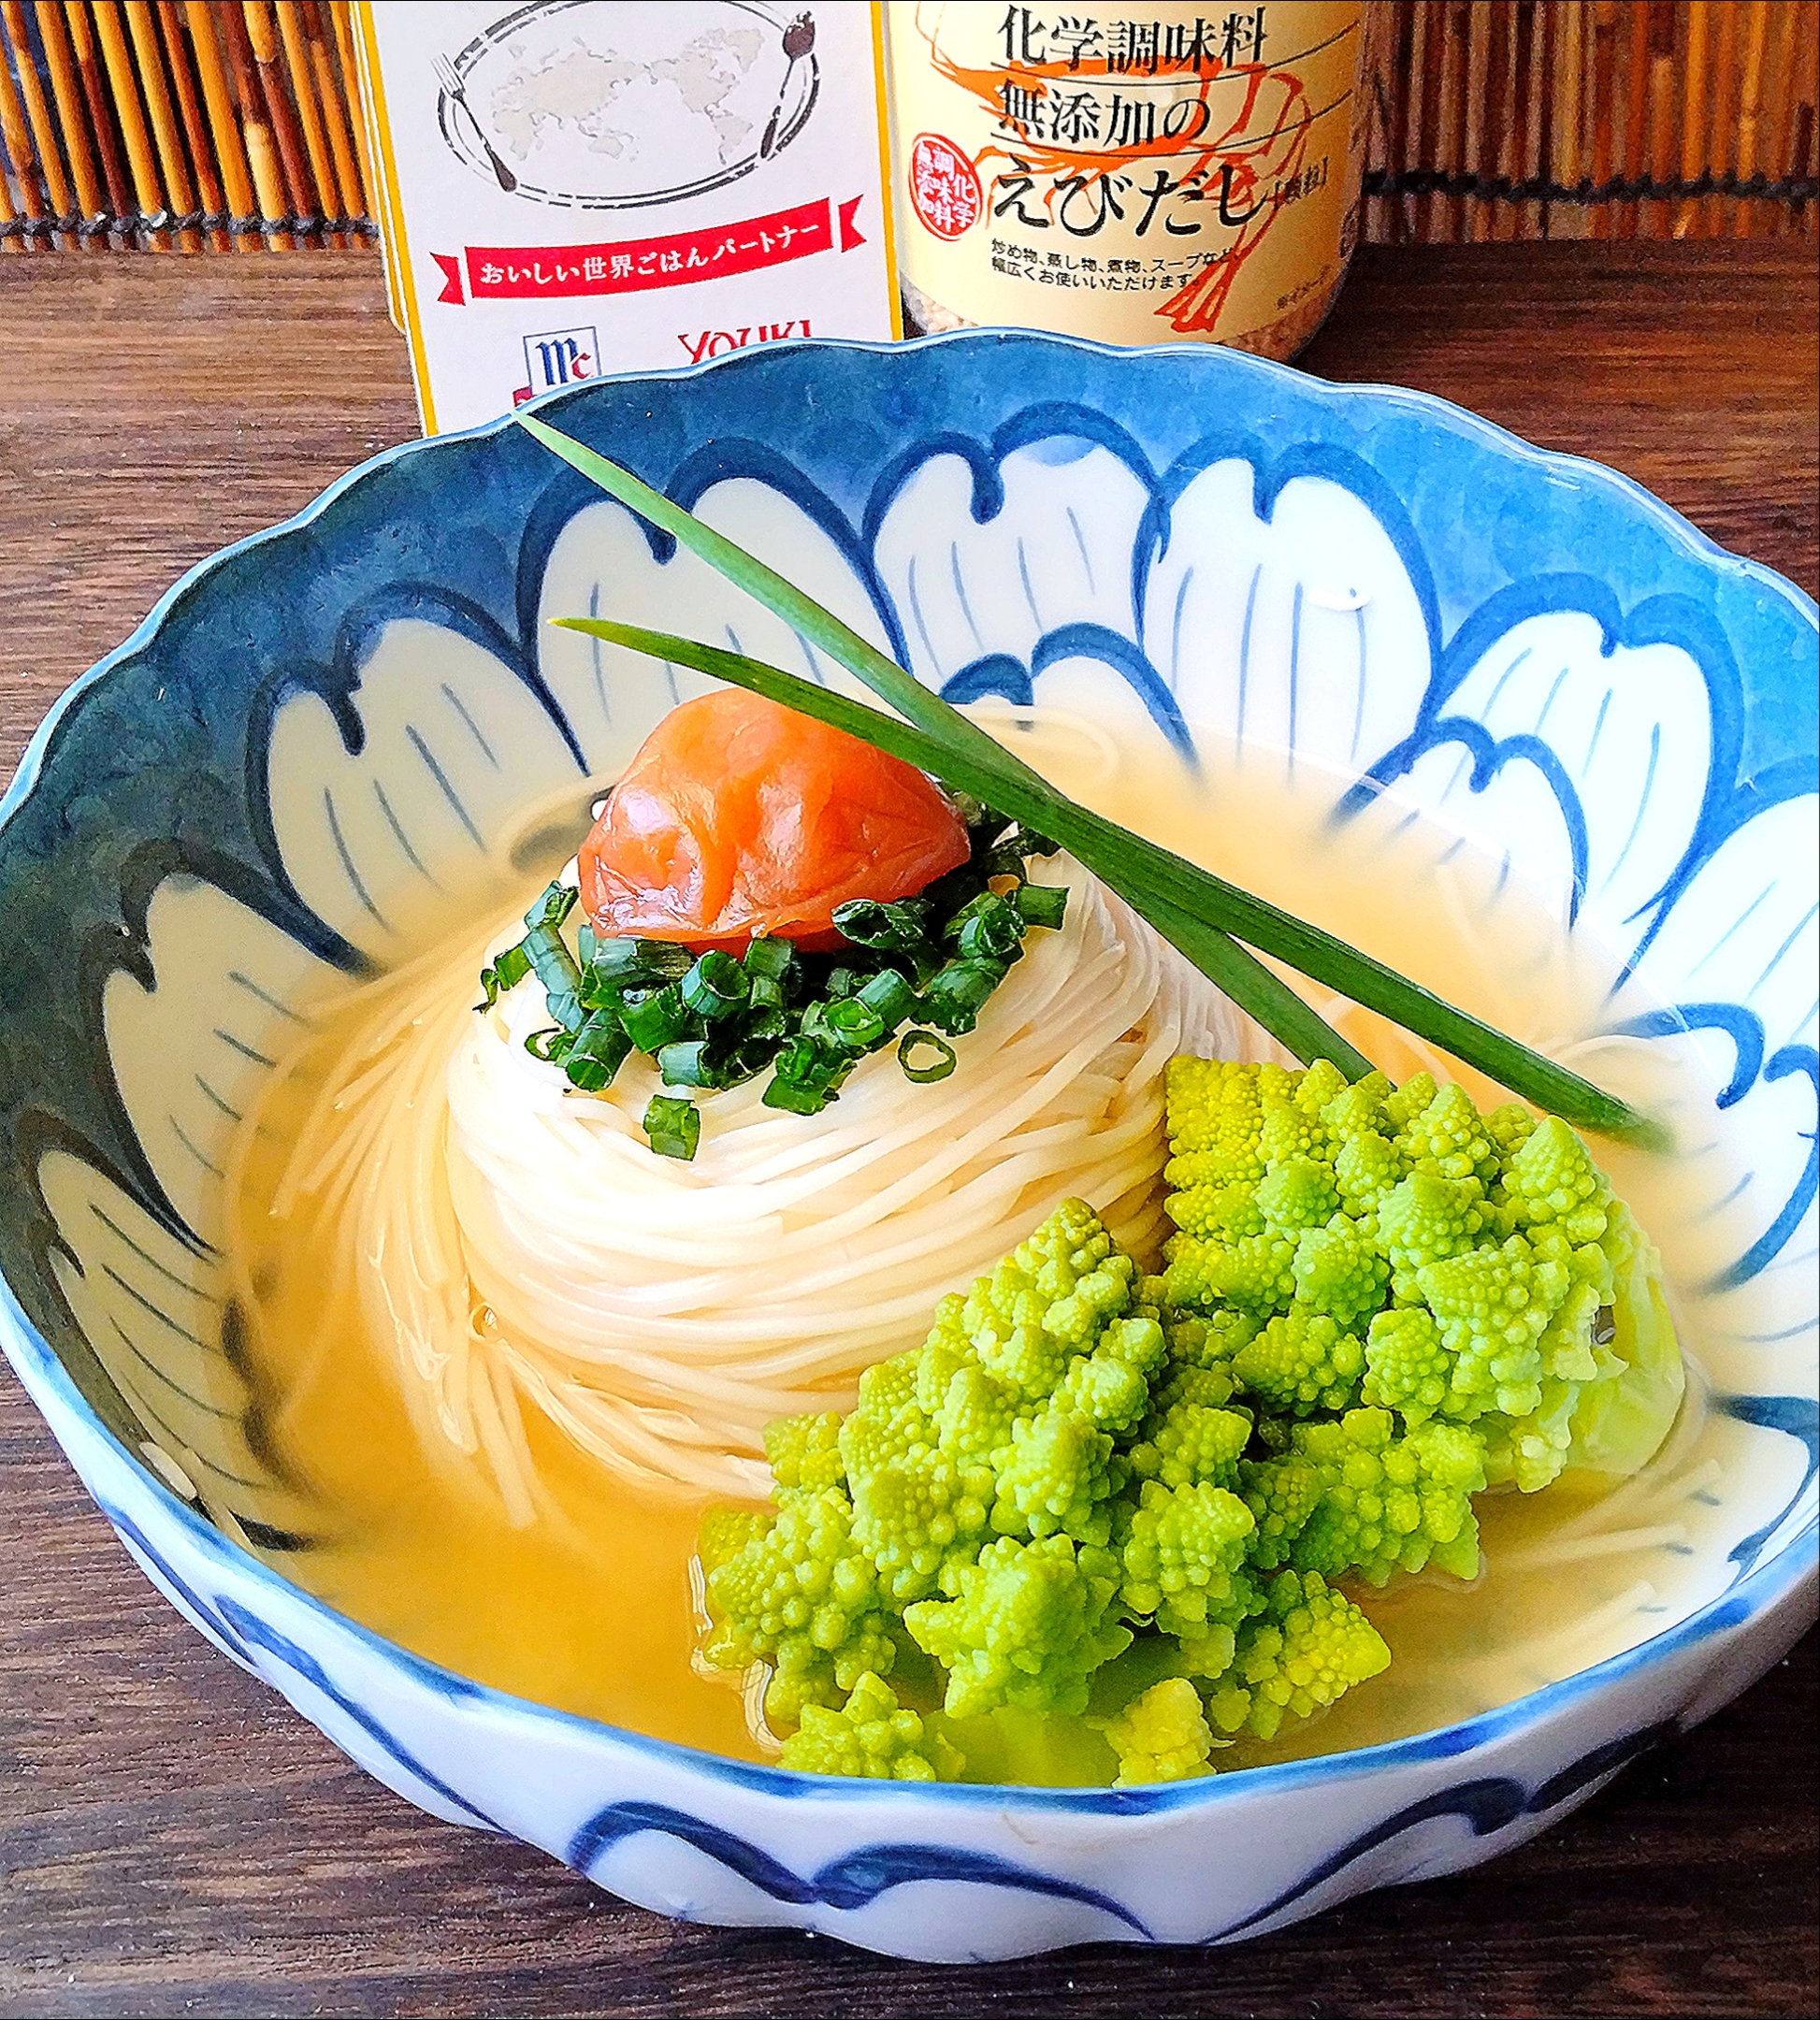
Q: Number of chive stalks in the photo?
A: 2